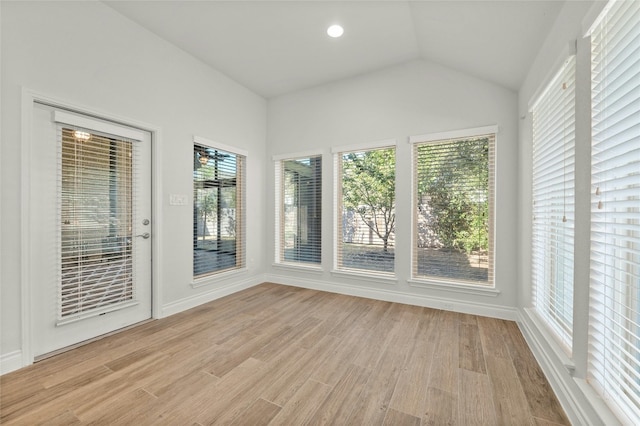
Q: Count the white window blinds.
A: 7